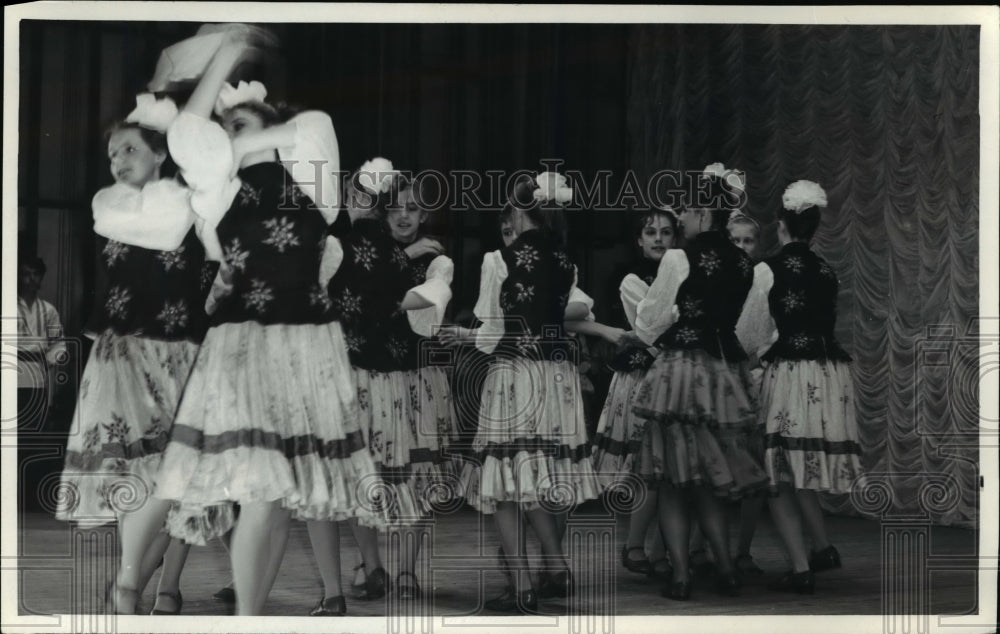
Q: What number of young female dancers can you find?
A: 10